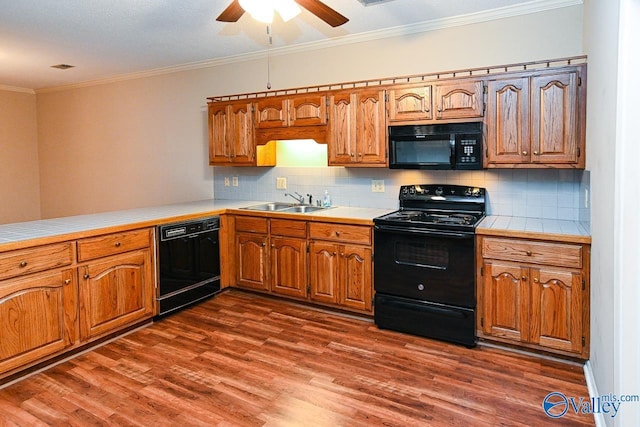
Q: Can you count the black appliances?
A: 3